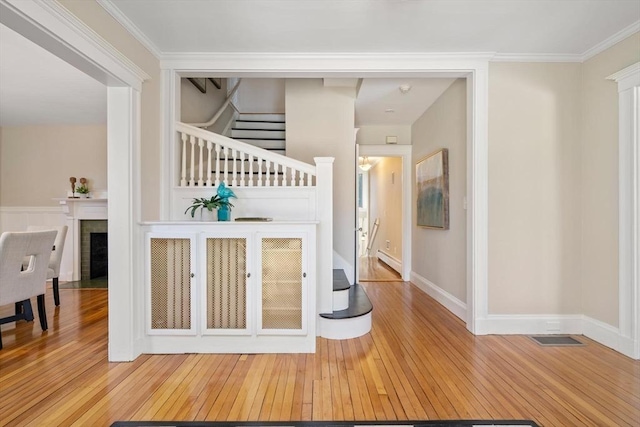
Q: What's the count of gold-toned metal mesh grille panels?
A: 3